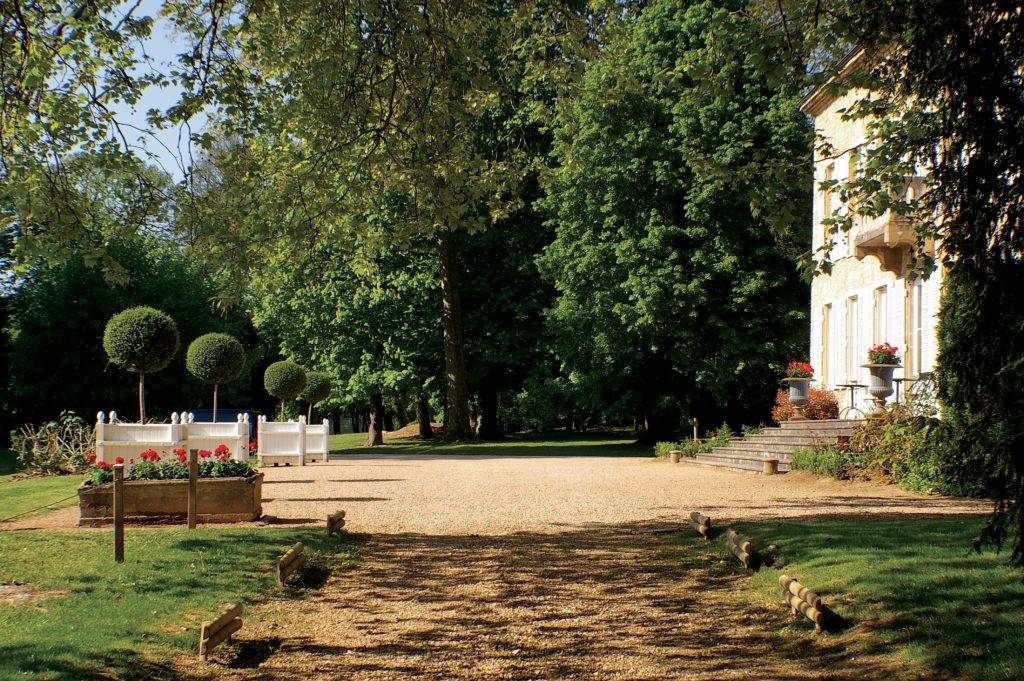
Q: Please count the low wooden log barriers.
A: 6